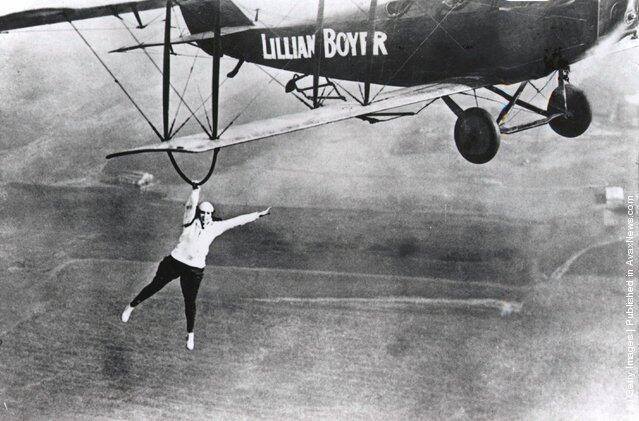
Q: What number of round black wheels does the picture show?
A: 2